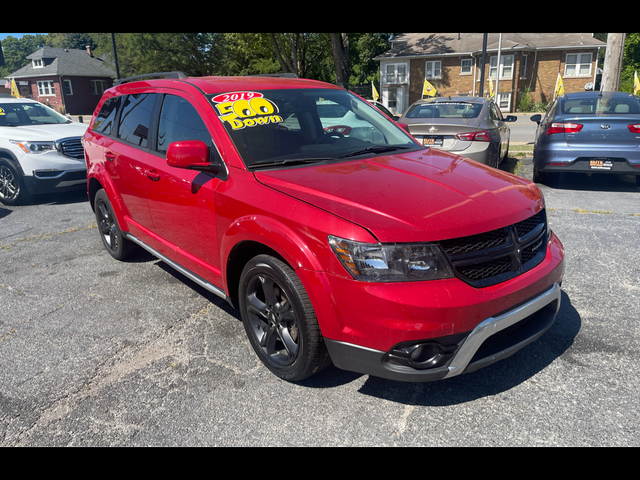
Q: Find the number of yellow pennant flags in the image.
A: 6